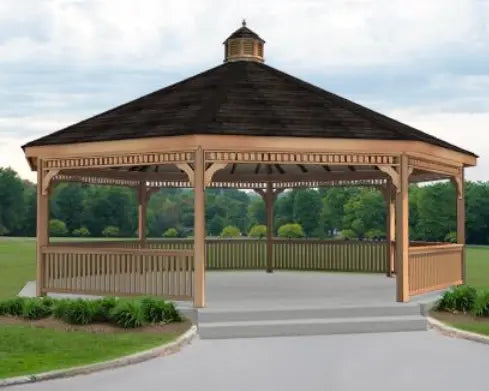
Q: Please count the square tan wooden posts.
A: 7